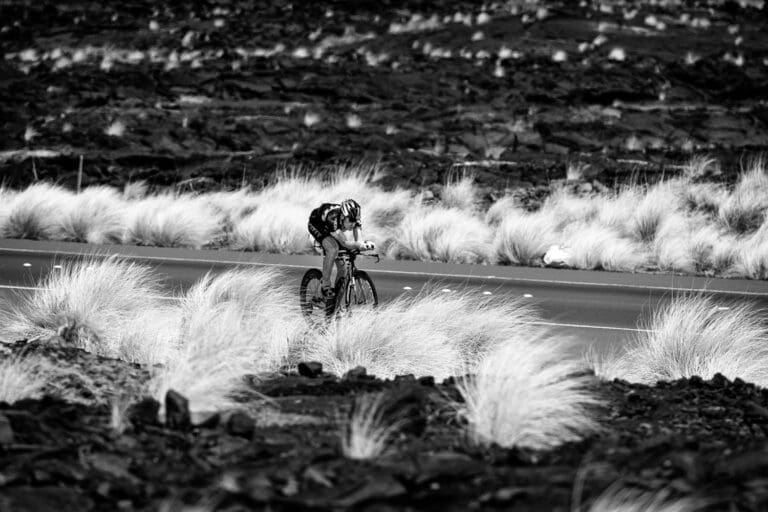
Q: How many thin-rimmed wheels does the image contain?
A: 2